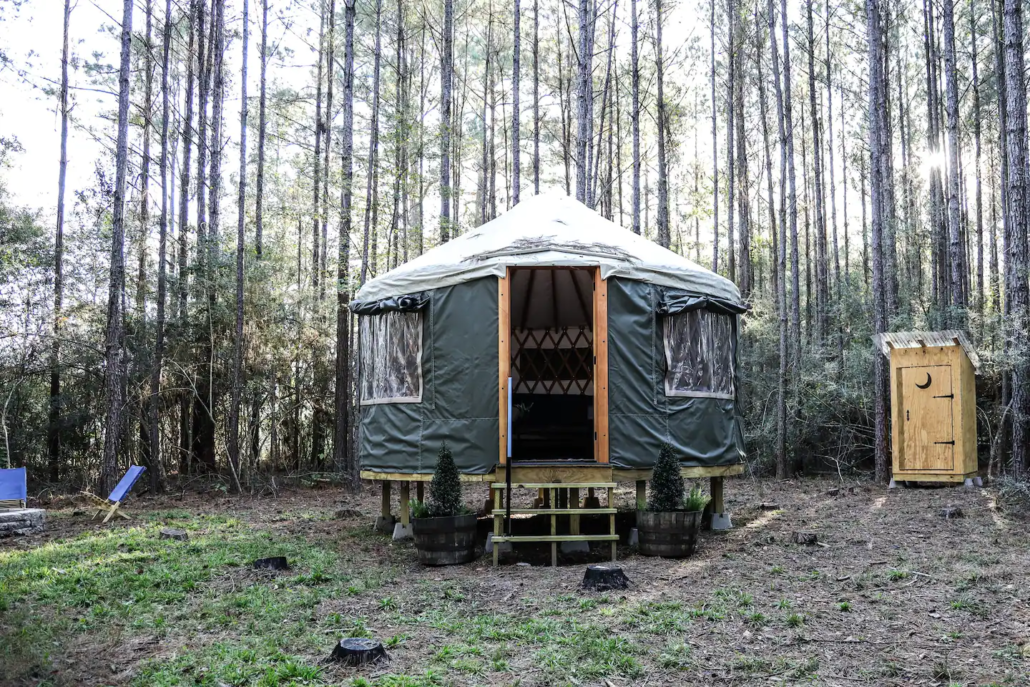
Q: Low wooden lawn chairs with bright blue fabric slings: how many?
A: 2